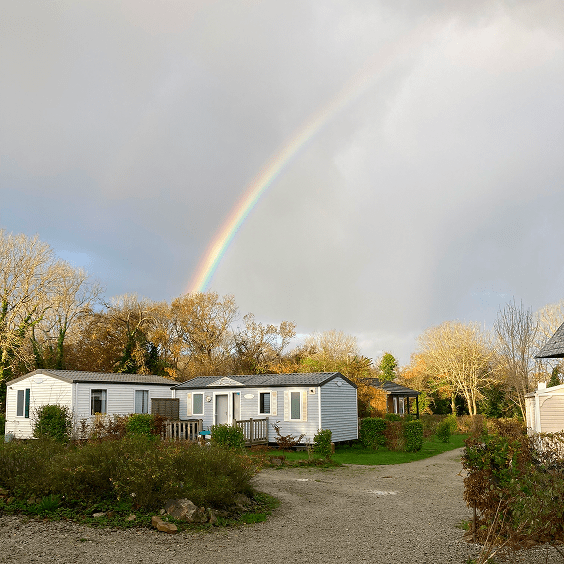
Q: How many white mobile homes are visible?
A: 2